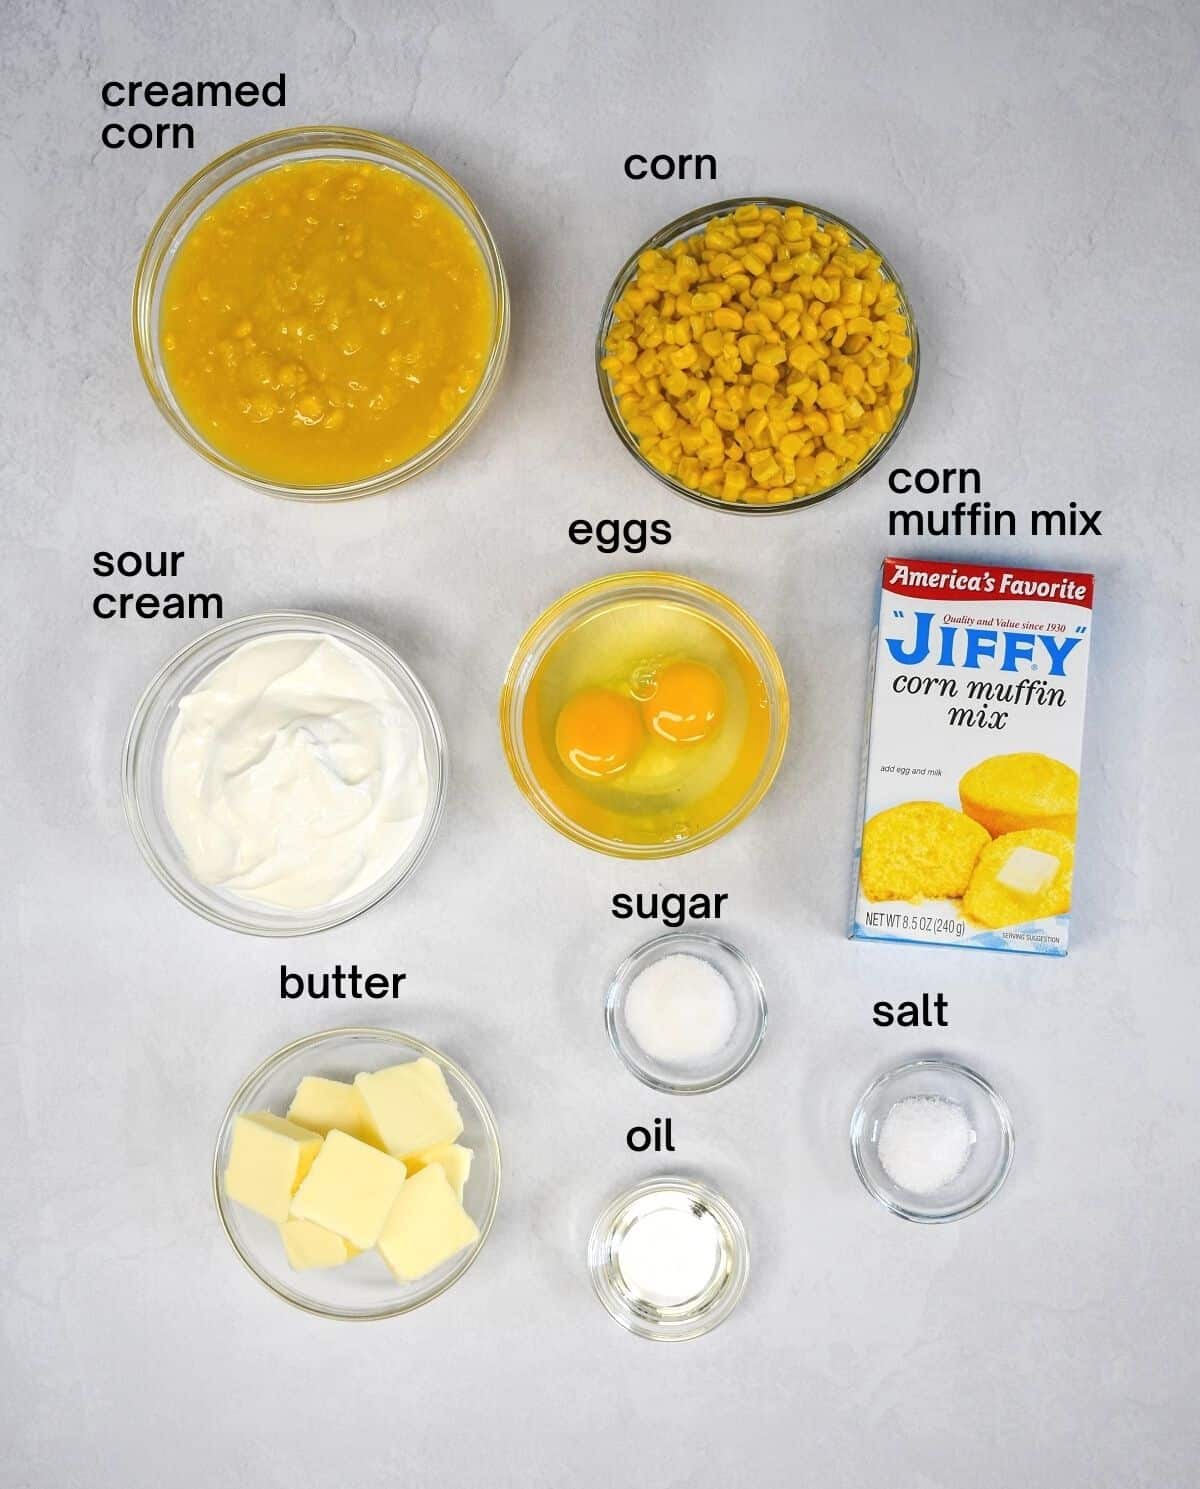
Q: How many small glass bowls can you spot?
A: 3